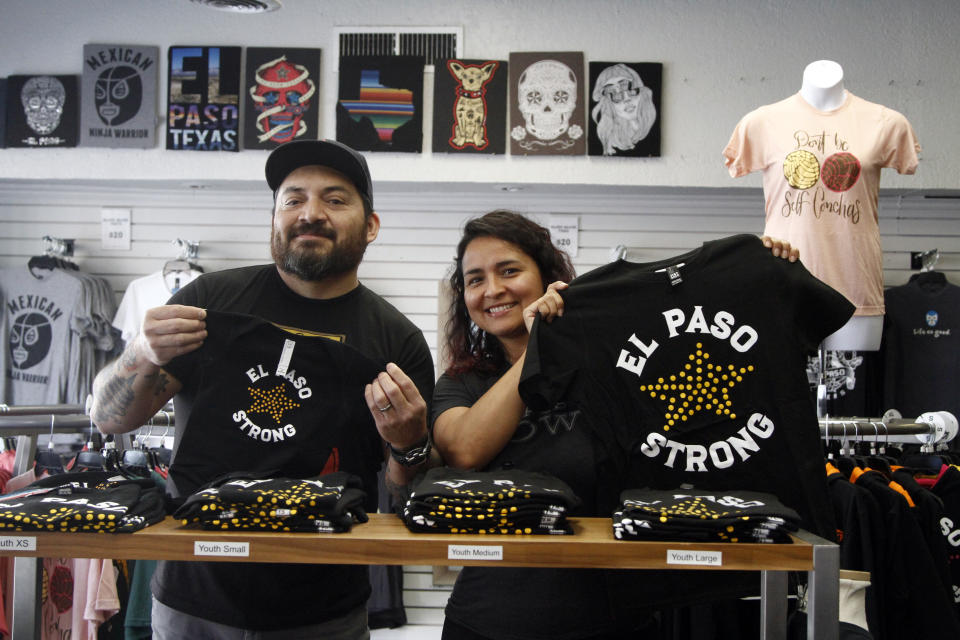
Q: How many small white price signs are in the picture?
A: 2